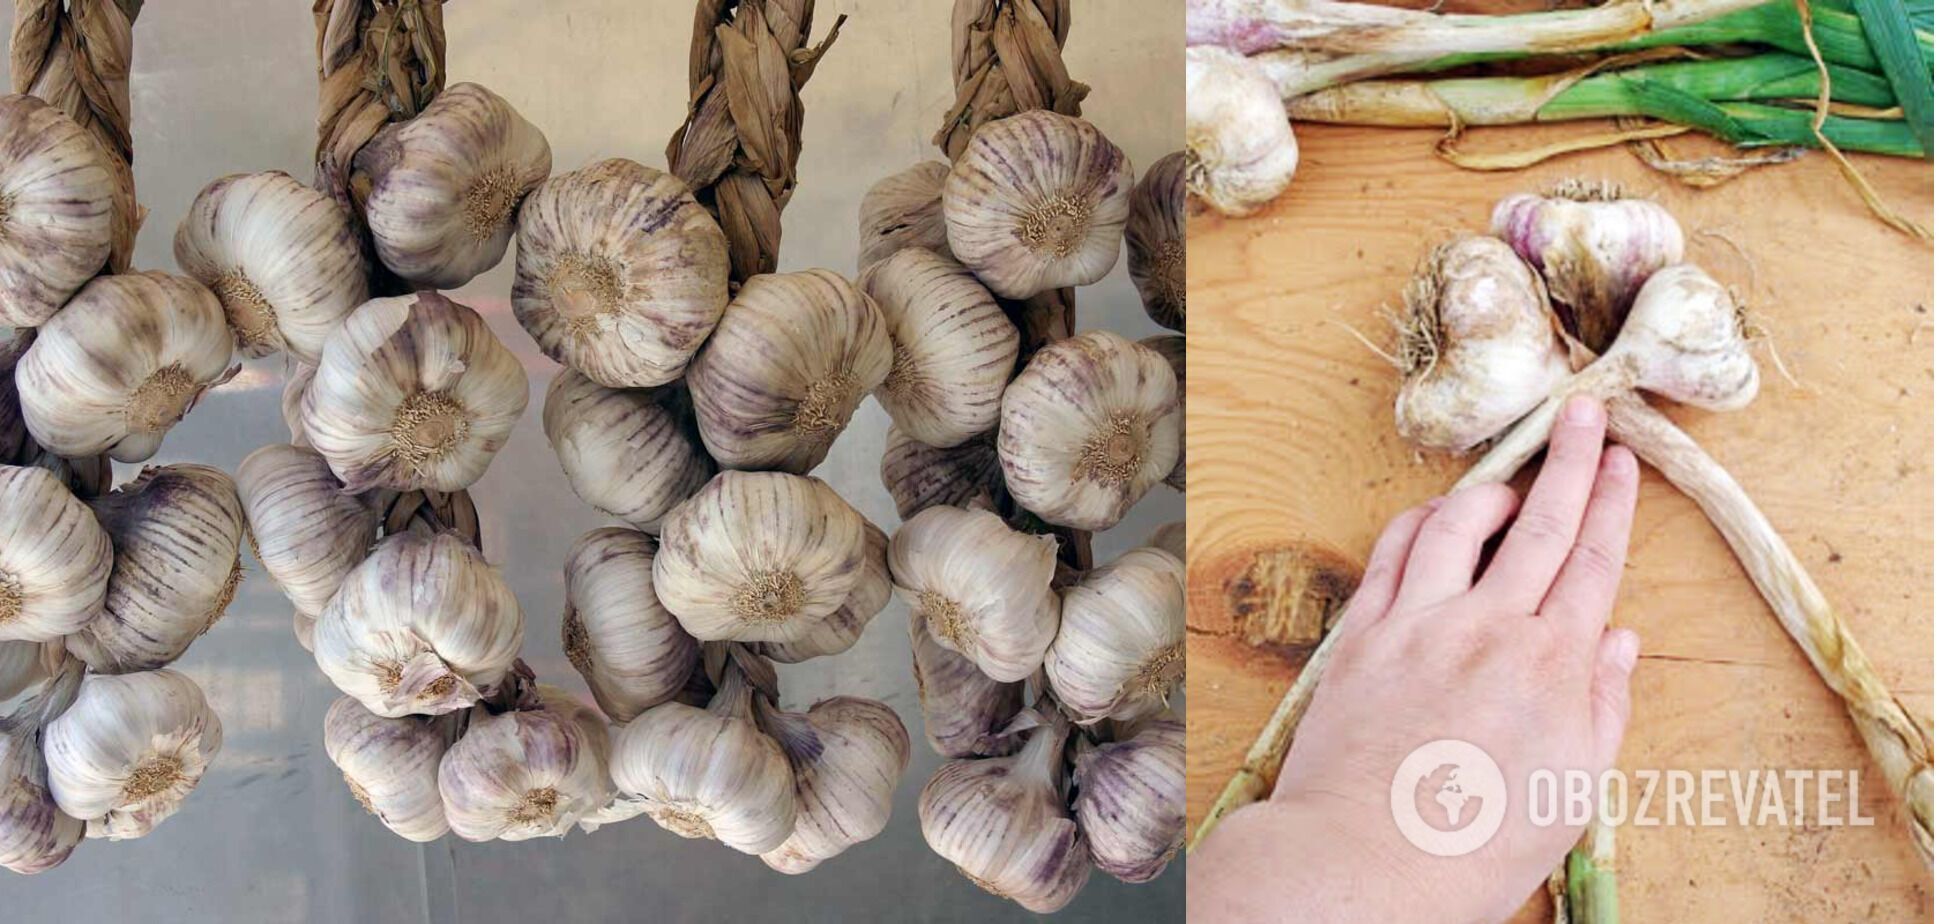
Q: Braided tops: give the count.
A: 4